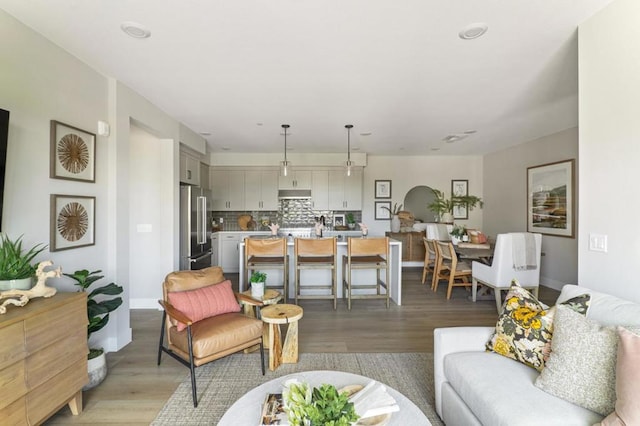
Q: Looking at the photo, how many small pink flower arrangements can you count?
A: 3